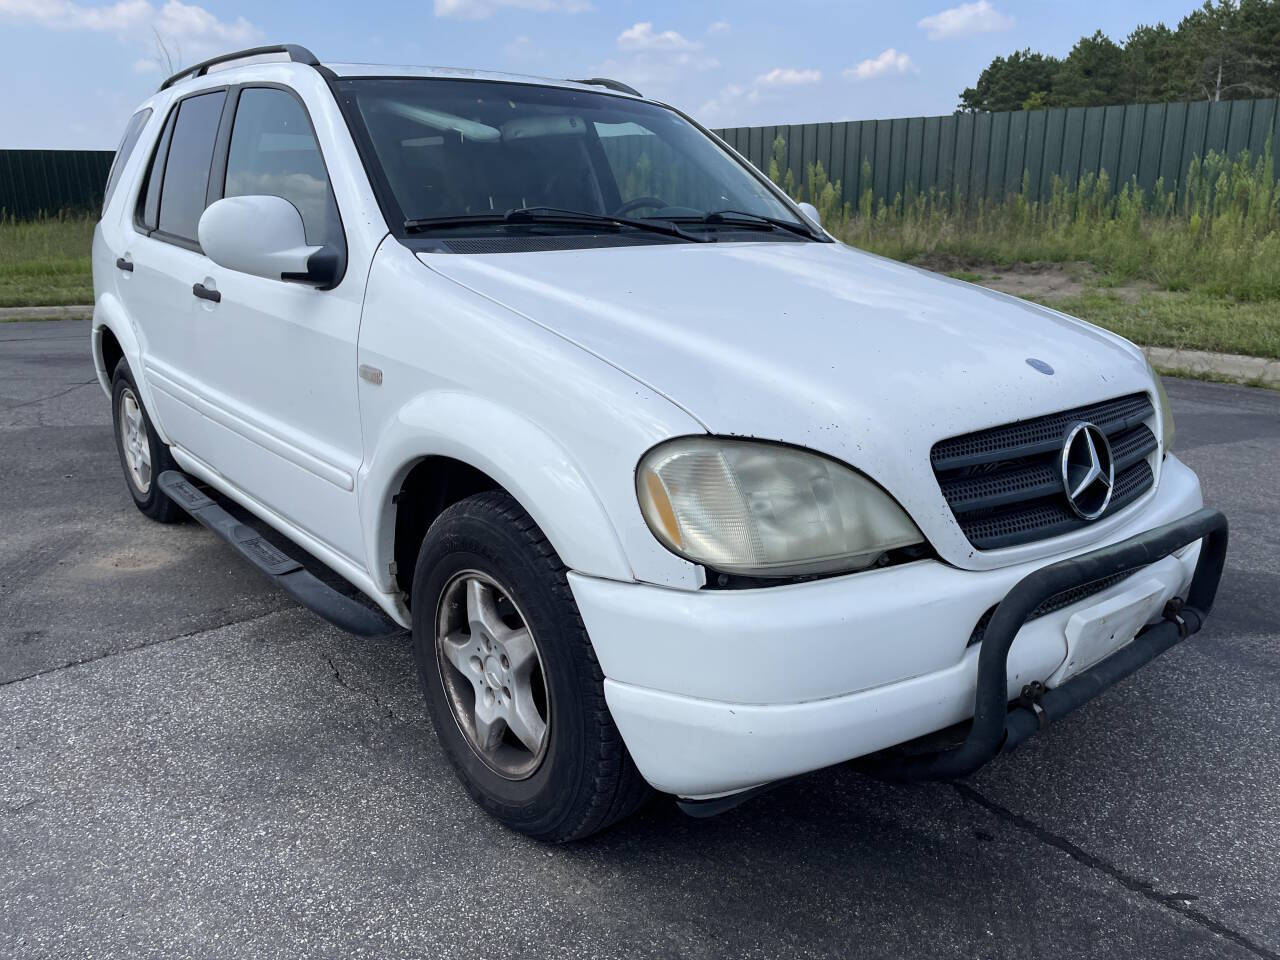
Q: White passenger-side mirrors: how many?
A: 1